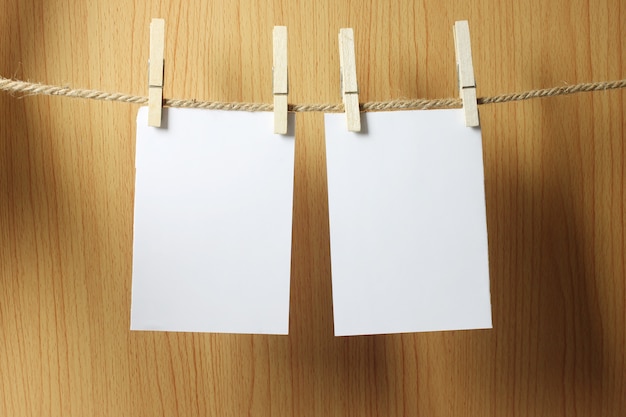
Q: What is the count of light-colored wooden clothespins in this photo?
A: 4